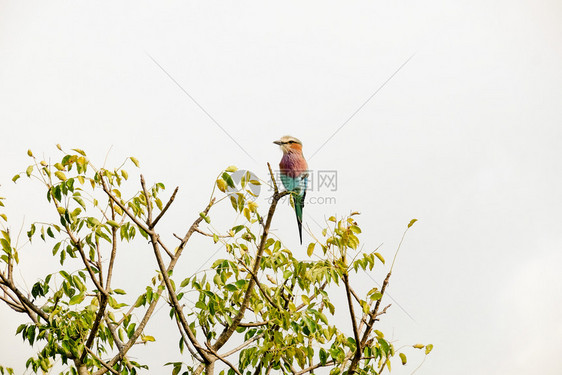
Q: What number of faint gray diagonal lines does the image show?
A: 4